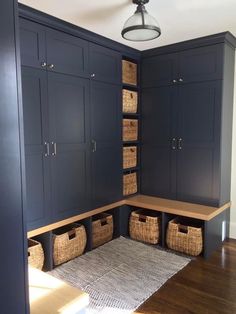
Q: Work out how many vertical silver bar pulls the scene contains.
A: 5